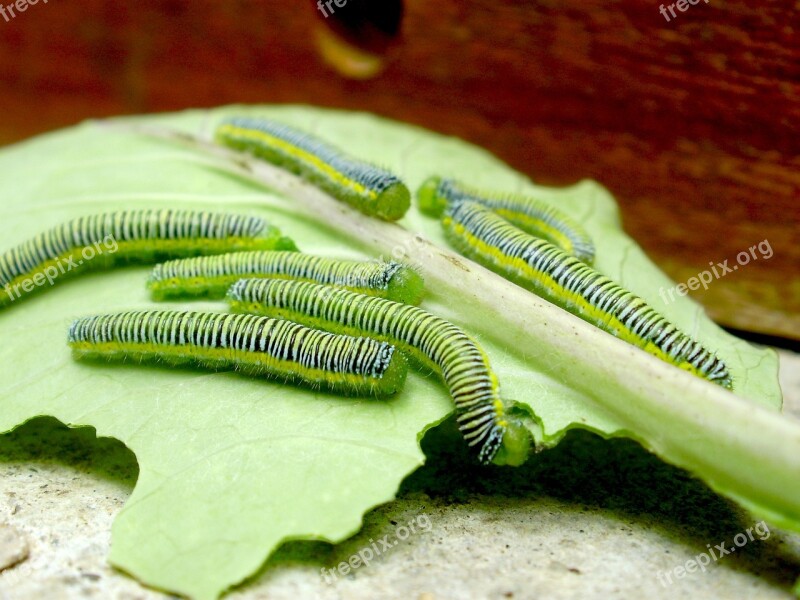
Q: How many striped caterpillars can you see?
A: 7